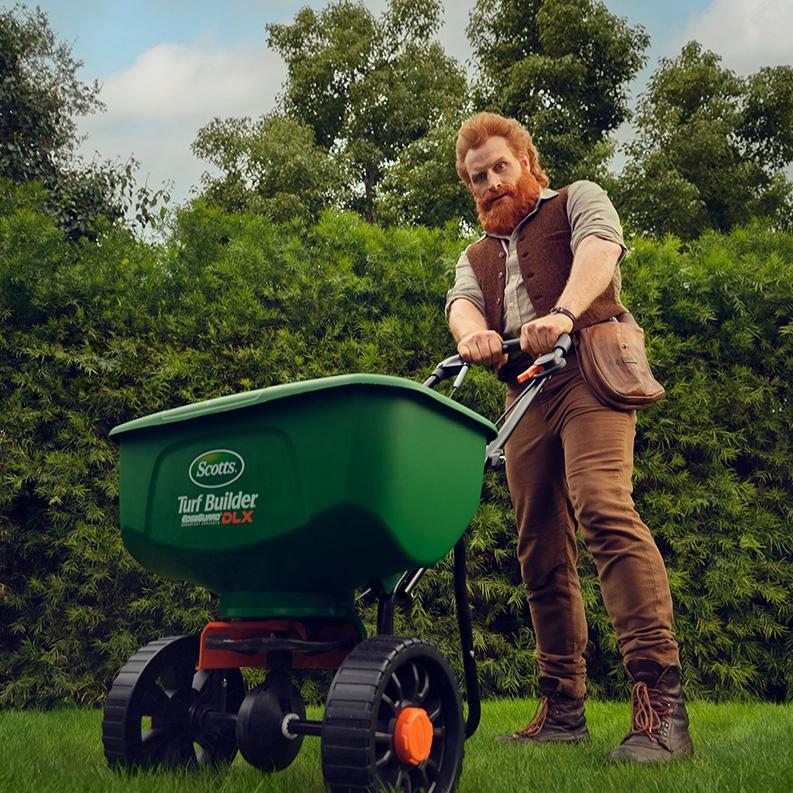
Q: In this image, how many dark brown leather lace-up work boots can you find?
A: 2